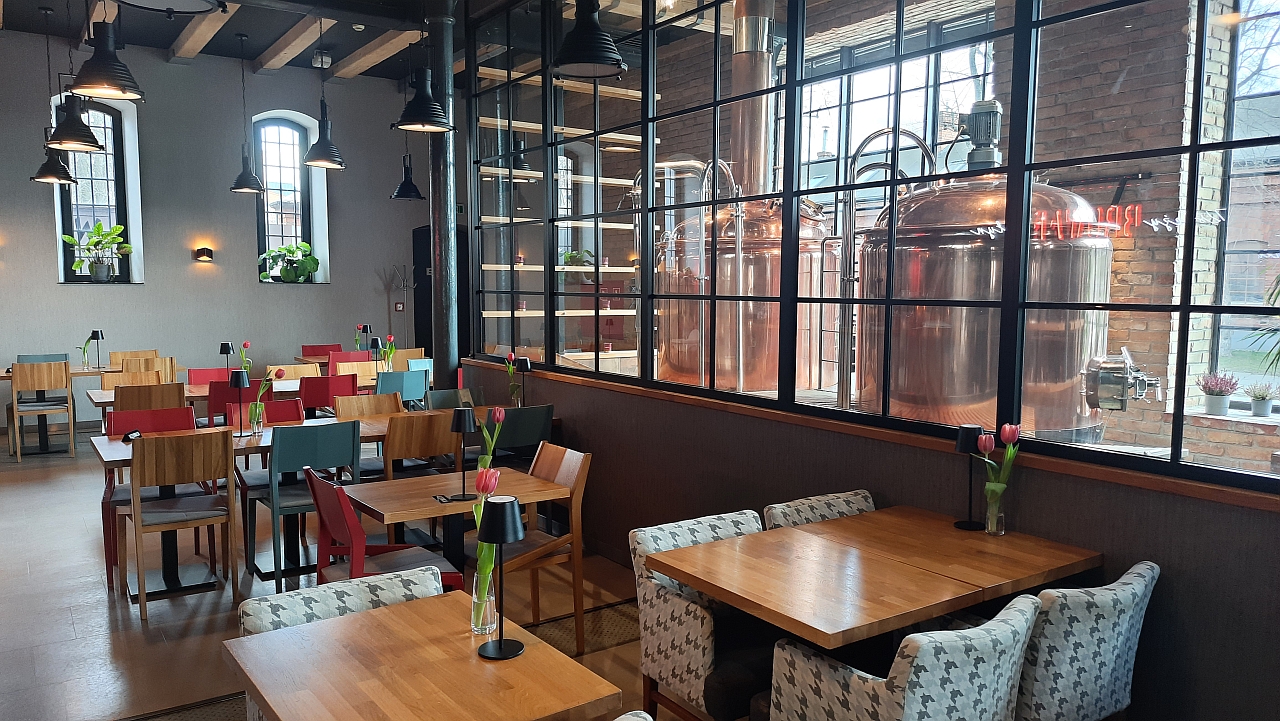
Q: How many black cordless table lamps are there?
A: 9